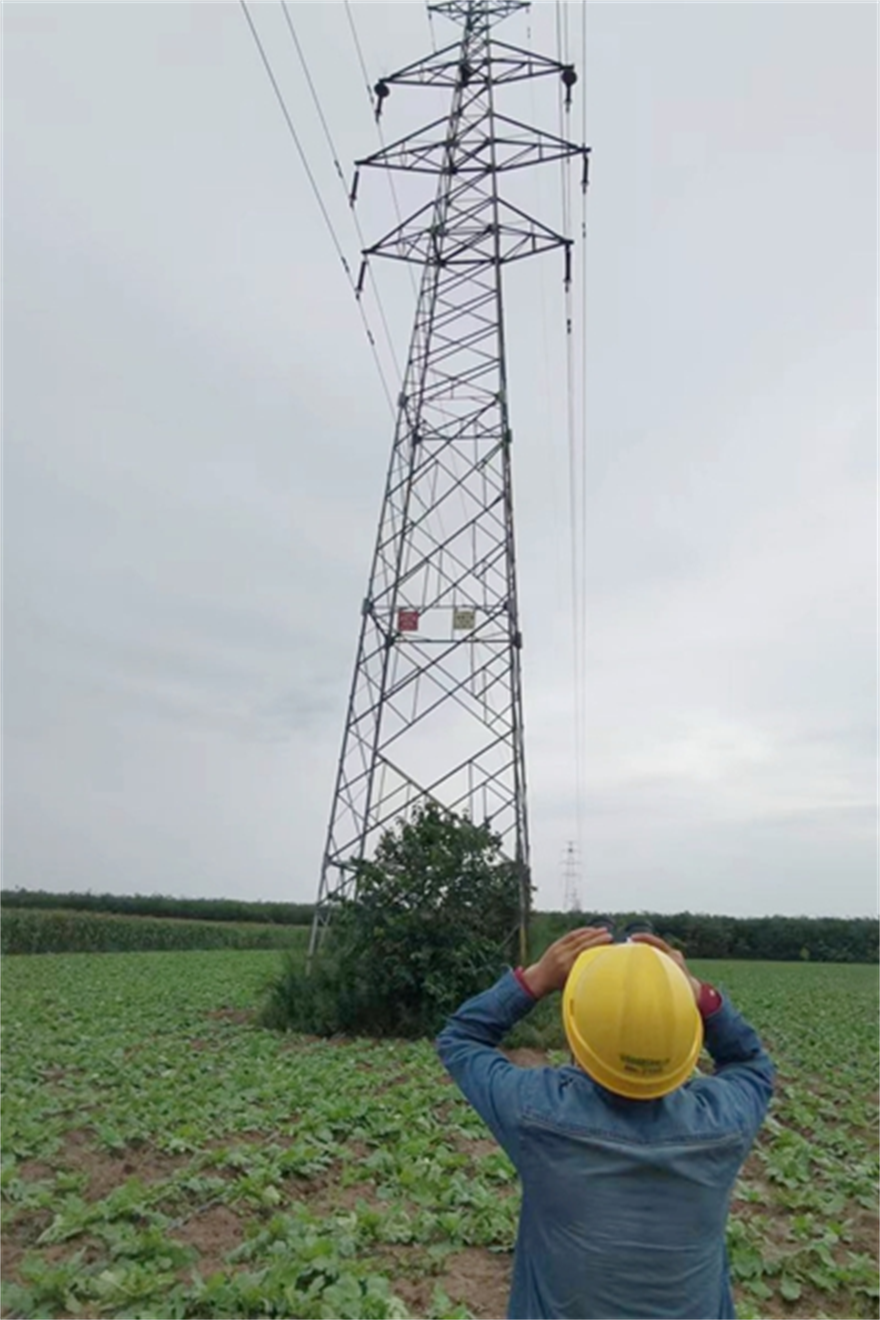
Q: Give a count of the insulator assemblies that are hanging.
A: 6